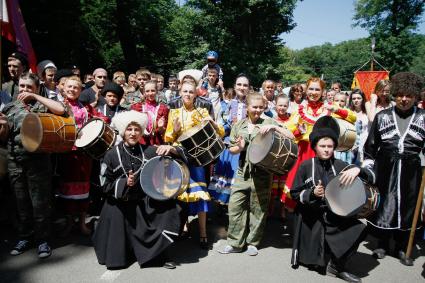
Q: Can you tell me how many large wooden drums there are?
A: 7